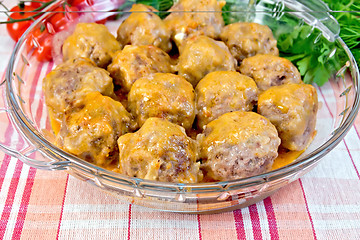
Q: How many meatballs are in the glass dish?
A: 14